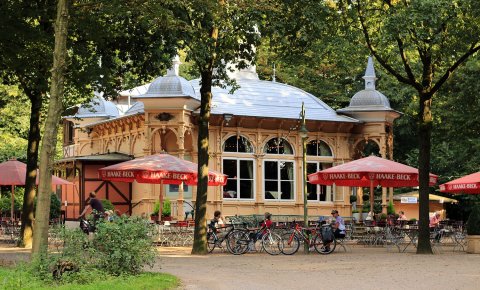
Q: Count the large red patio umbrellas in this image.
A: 4